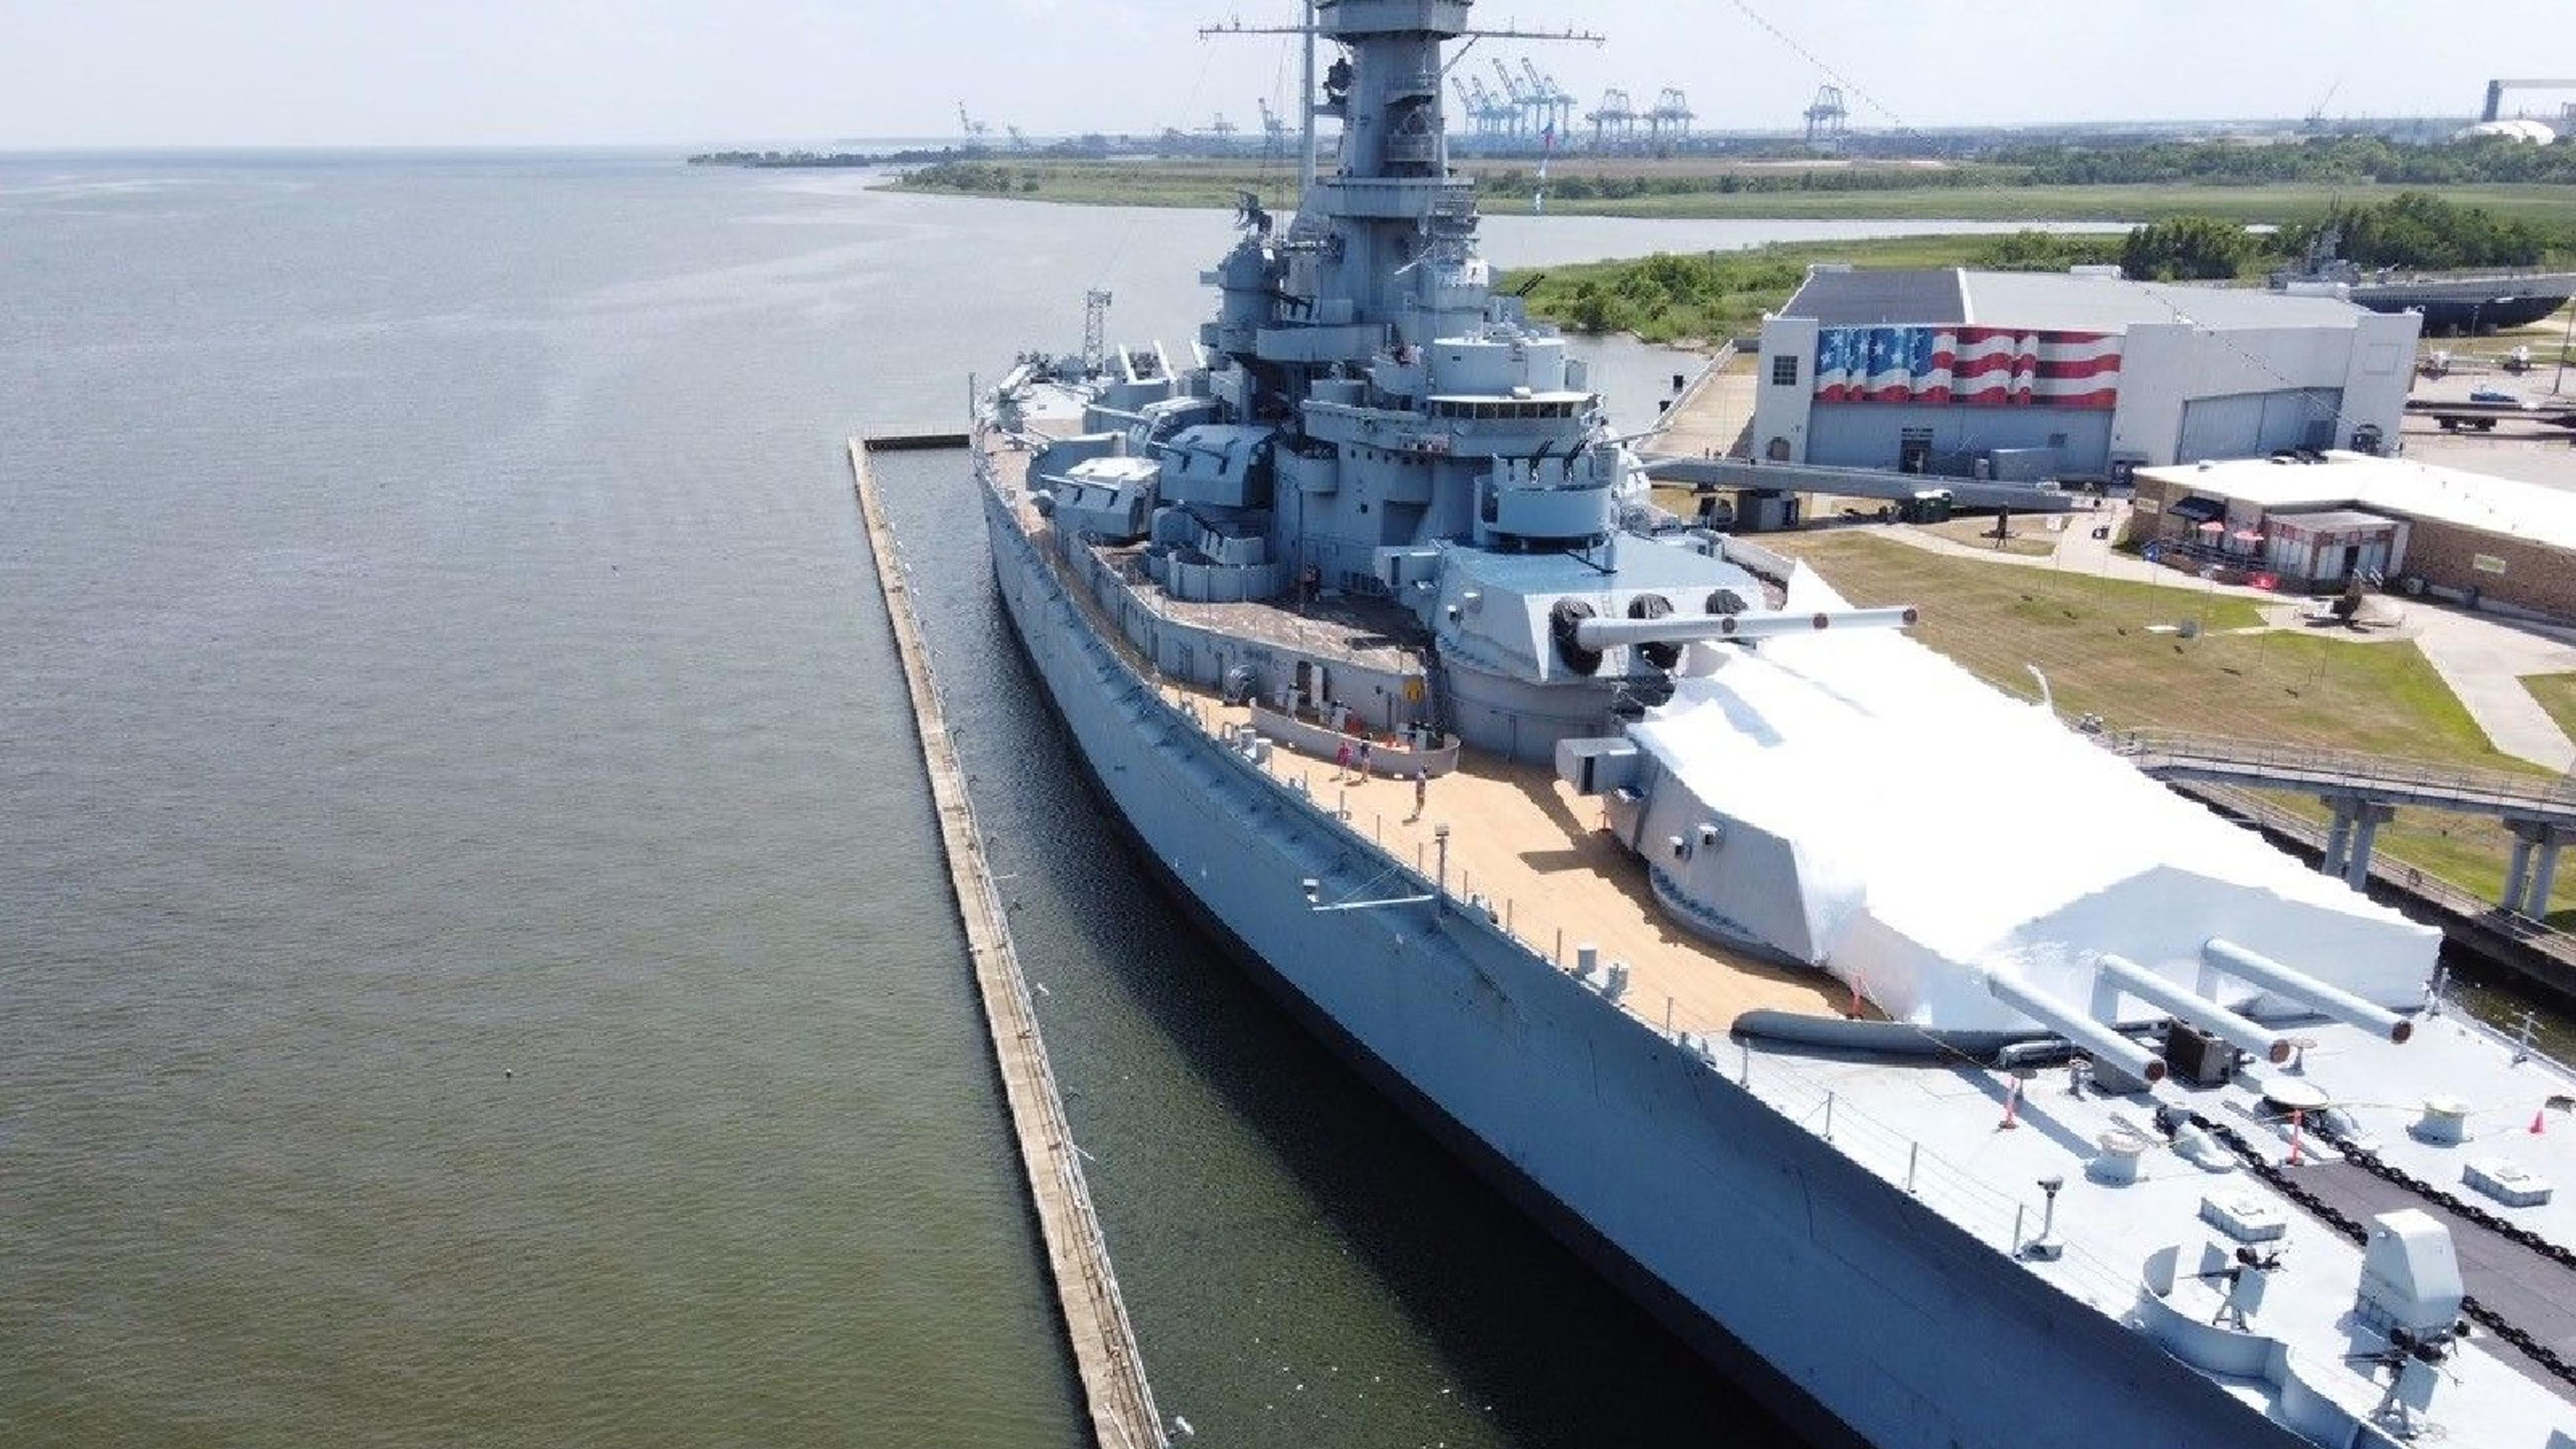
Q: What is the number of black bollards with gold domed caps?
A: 0